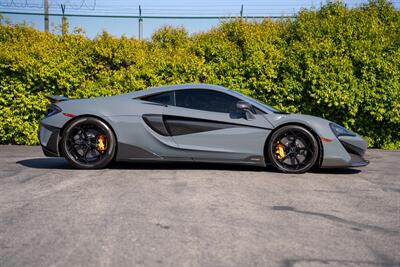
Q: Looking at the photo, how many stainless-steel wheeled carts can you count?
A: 0